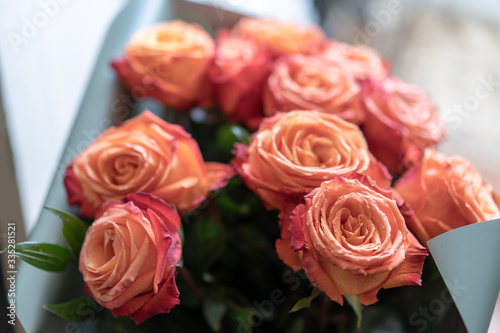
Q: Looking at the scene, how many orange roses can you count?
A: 11